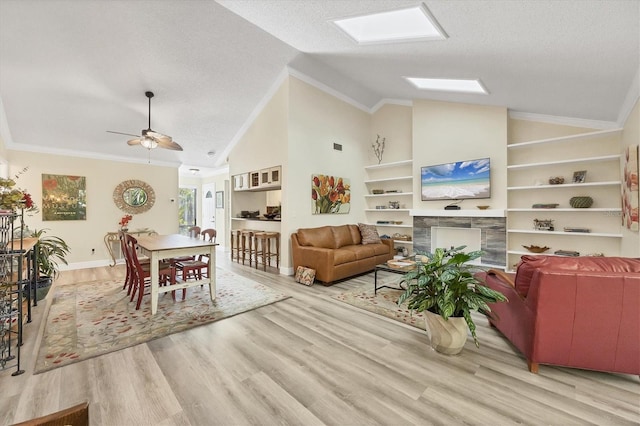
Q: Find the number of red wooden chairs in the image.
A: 4